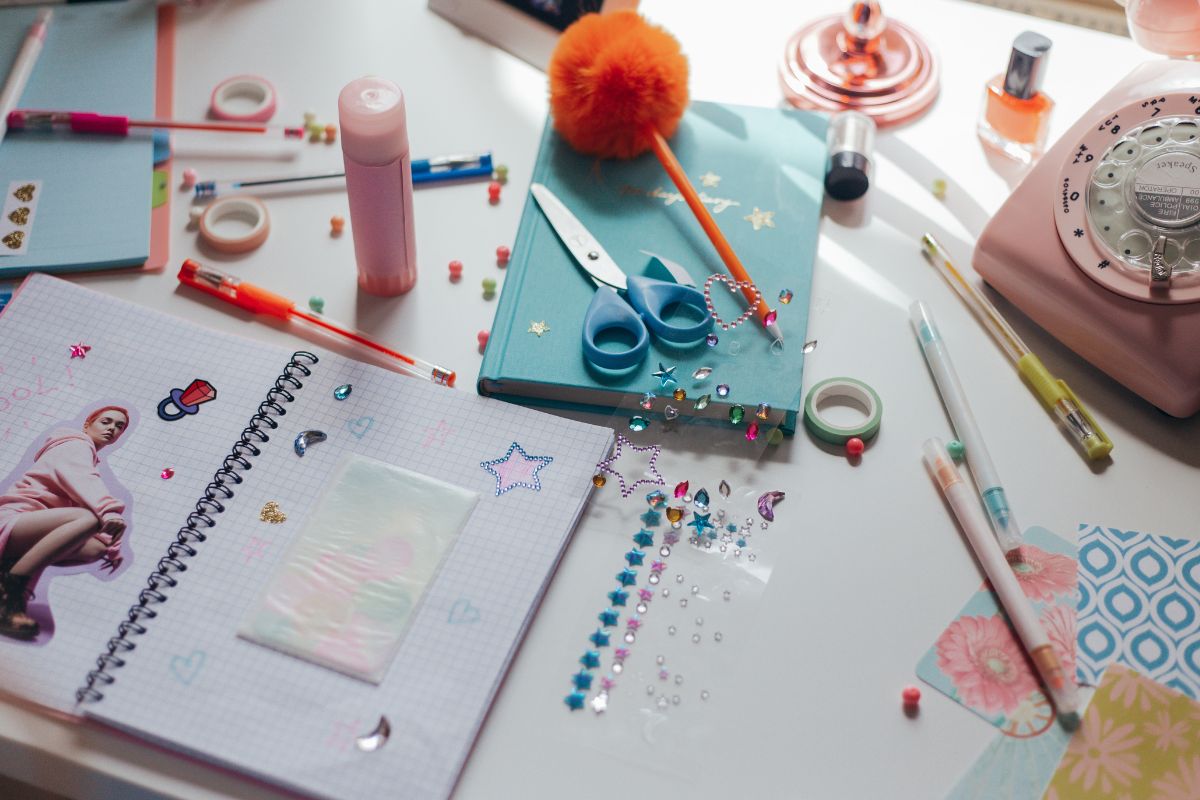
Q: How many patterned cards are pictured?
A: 4